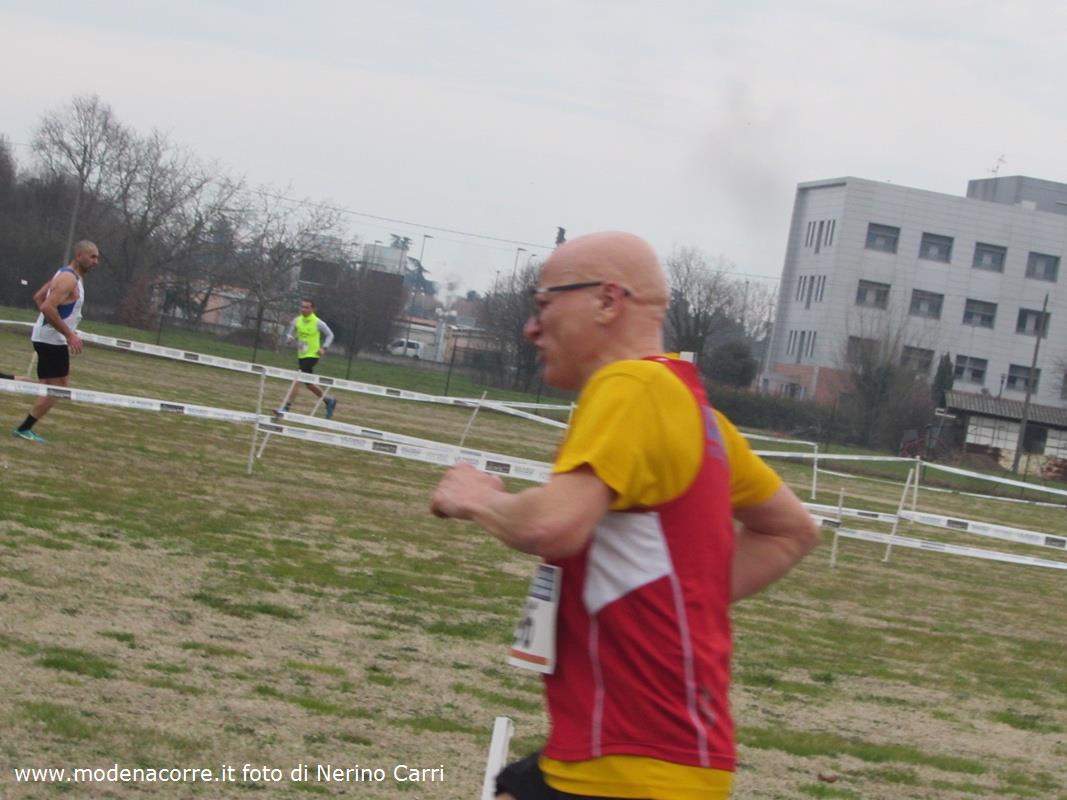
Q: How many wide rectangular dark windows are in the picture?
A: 12